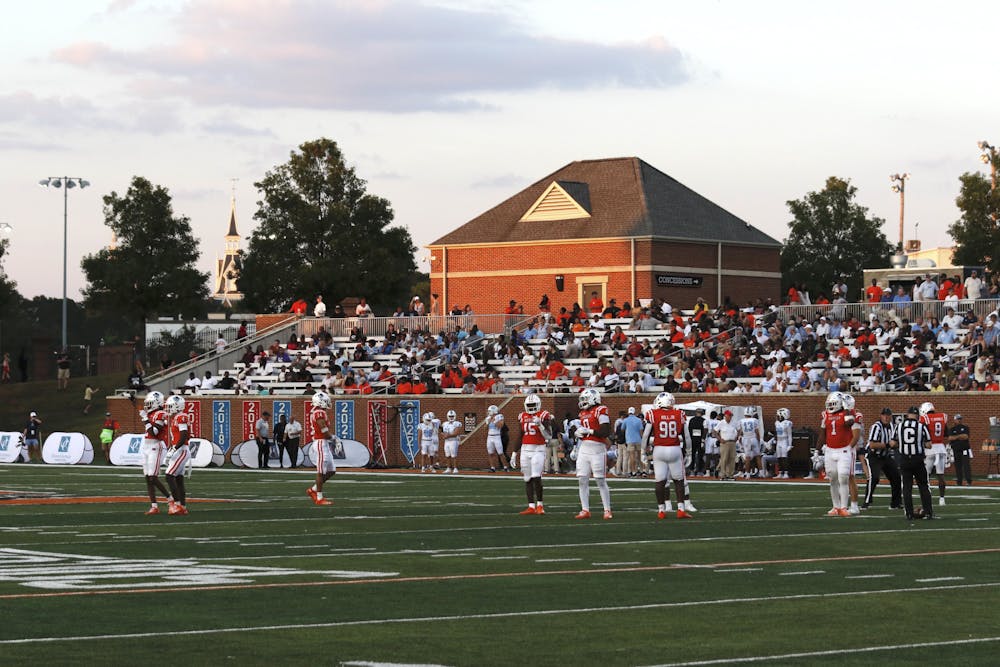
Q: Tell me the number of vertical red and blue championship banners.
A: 8